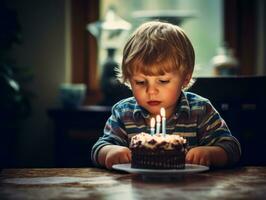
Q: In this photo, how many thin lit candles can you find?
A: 3